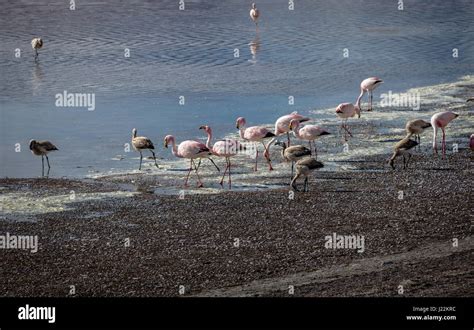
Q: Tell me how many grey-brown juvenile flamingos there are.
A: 7